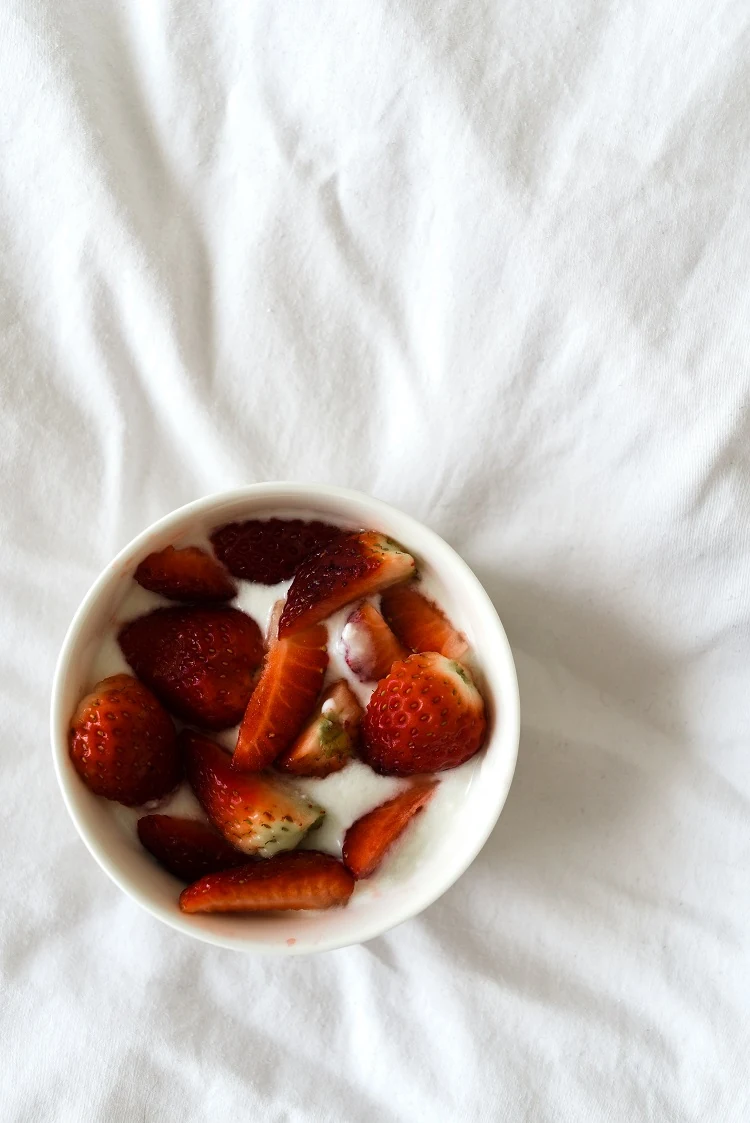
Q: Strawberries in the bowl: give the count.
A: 14